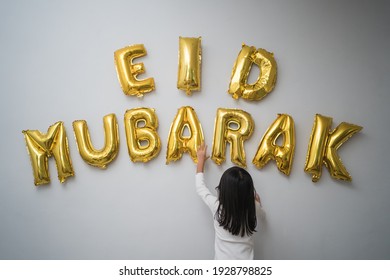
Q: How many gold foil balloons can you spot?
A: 10